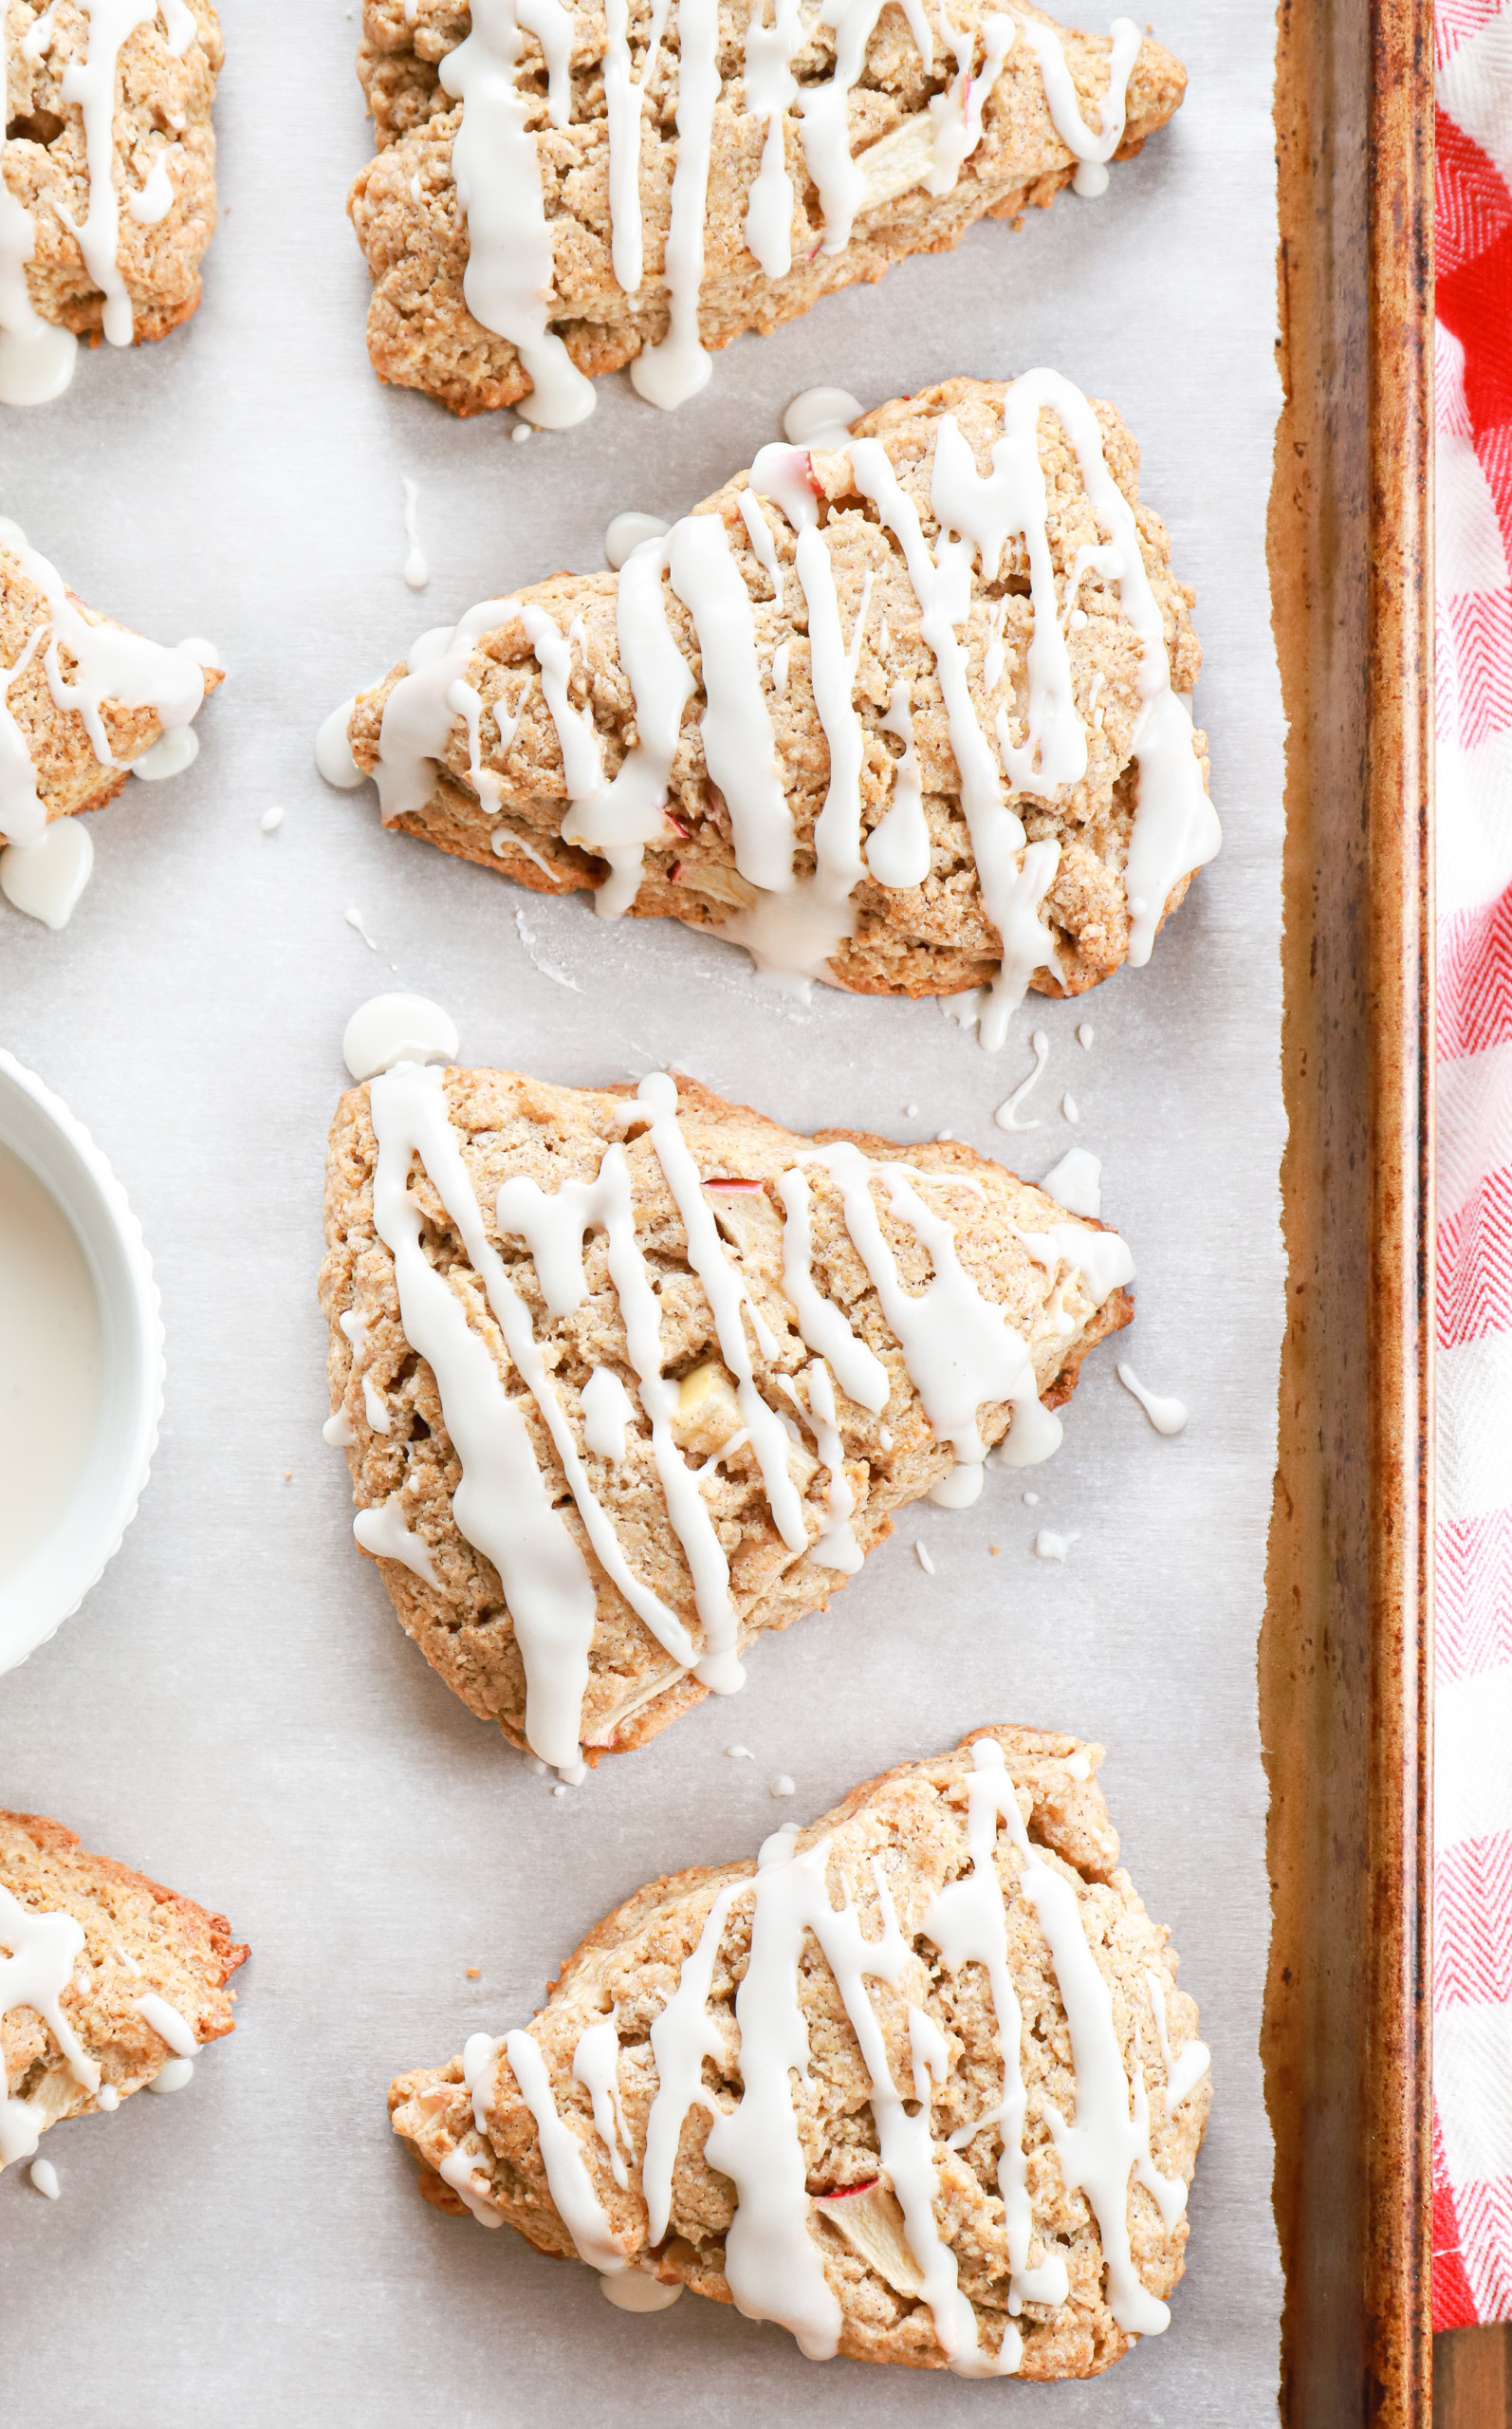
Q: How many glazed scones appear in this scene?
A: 7